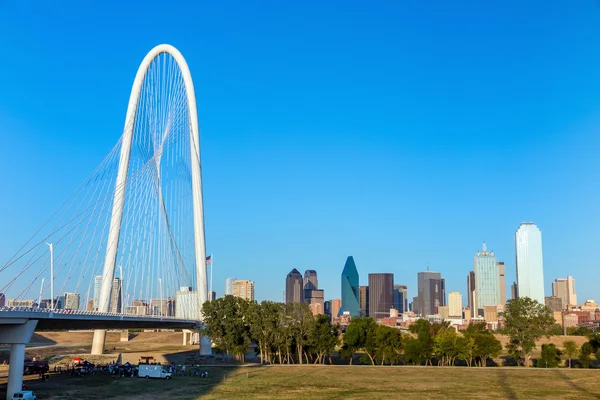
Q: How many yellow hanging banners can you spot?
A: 0